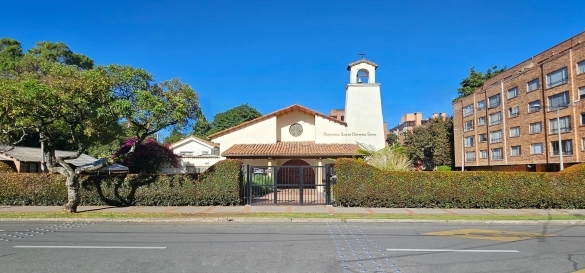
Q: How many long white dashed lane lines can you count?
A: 2